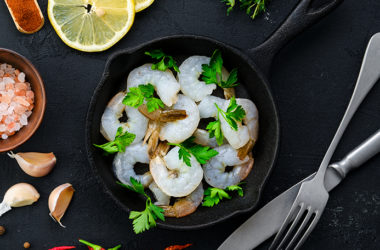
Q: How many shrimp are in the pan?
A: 10